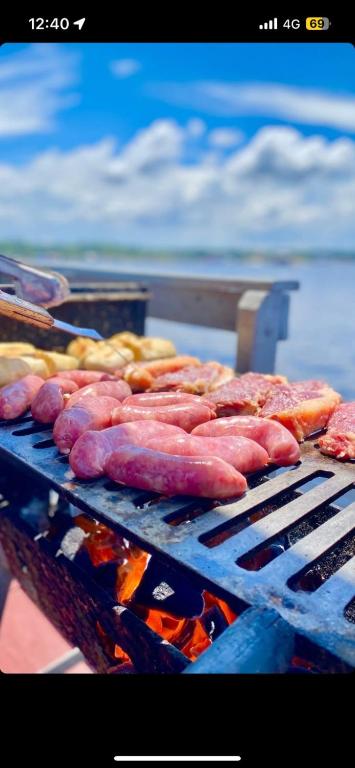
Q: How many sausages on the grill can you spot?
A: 11